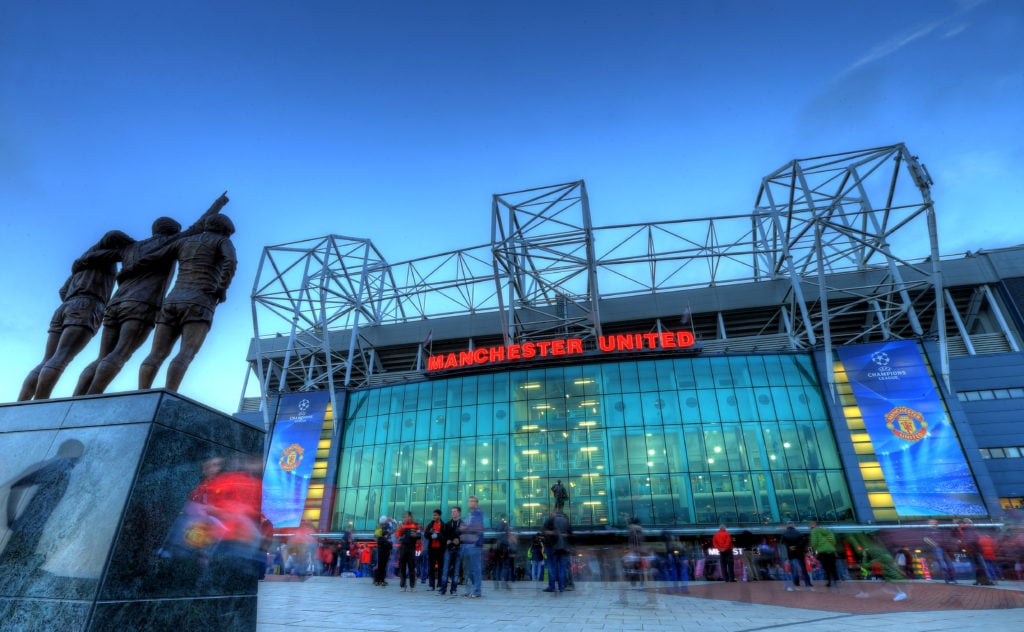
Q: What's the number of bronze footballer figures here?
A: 3